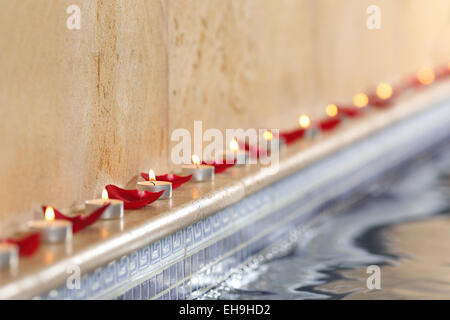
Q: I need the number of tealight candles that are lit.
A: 11